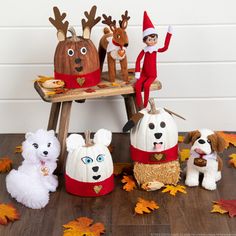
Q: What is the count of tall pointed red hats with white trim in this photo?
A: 1